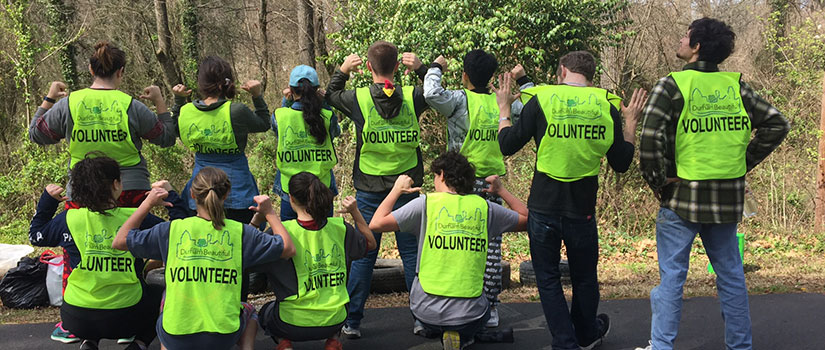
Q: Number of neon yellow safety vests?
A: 11